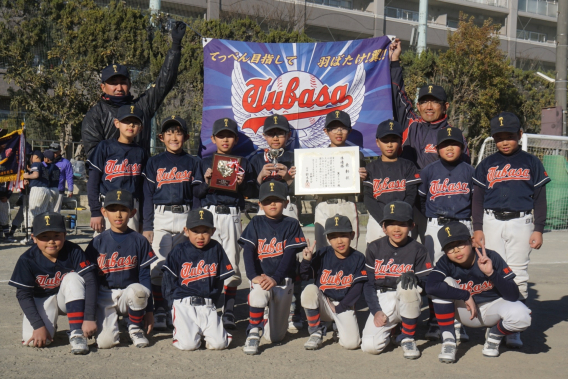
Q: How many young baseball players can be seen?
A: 15